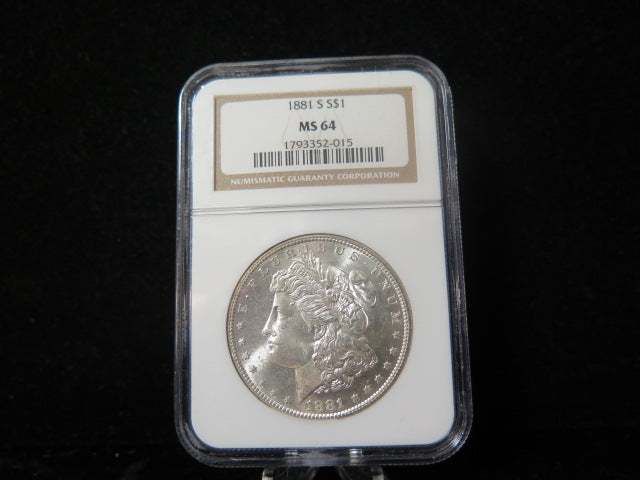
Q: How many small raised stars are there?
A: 13